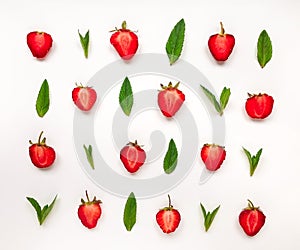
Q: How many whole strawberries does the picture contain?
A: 0